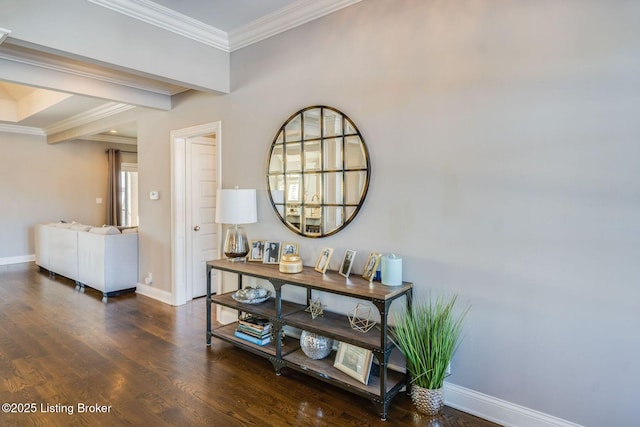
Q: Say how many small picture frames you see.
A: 6